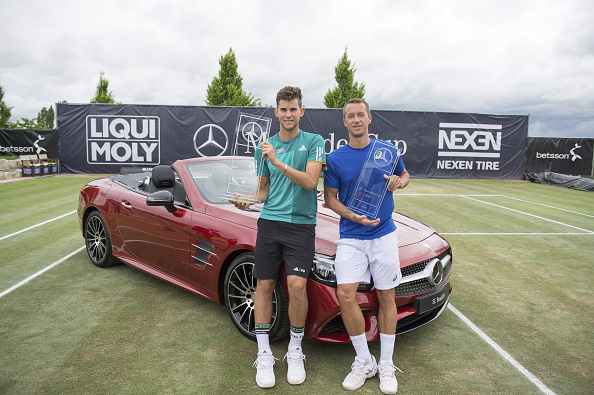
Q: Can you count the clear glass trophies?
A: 2